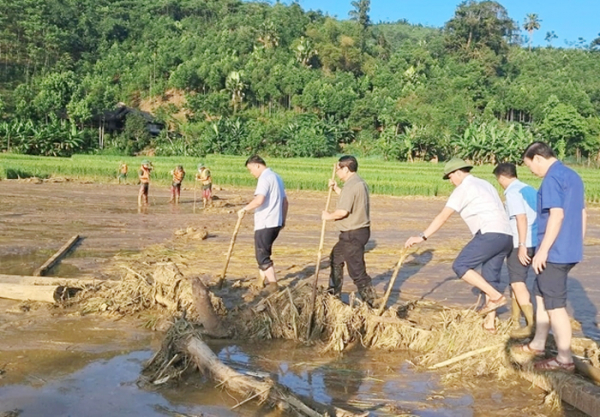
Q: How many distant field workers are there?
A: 4